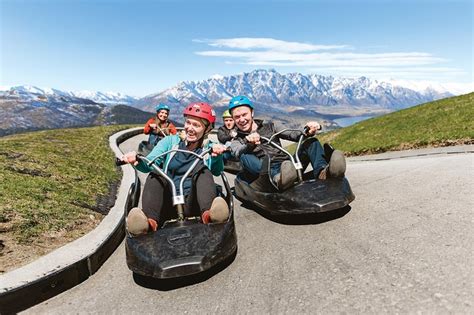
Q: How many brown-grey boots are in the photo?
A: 2